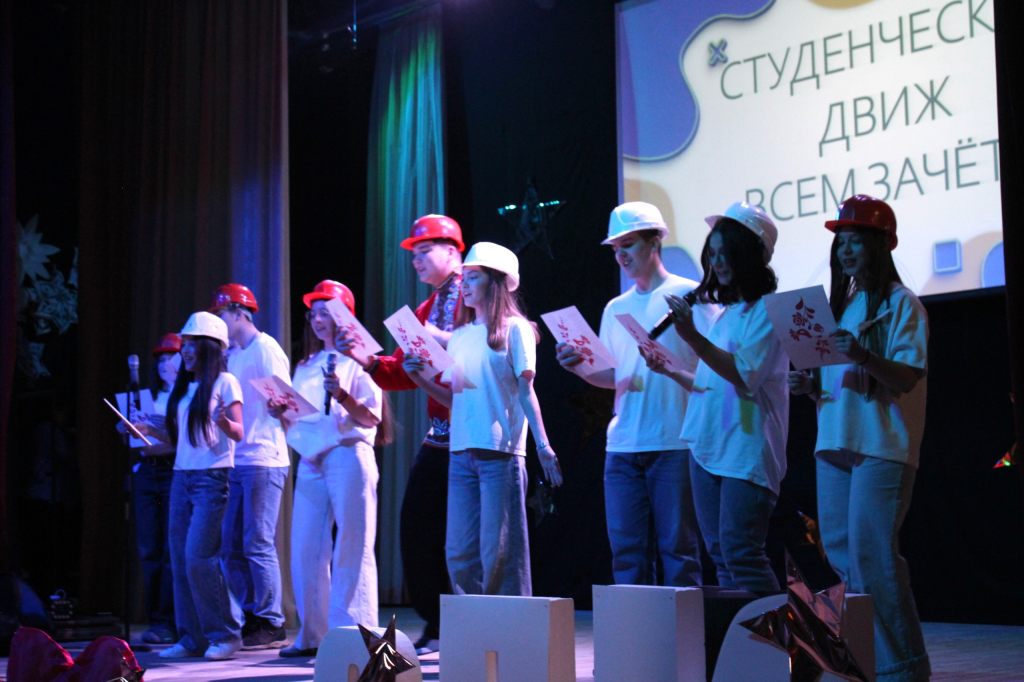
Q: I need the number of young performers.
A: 9